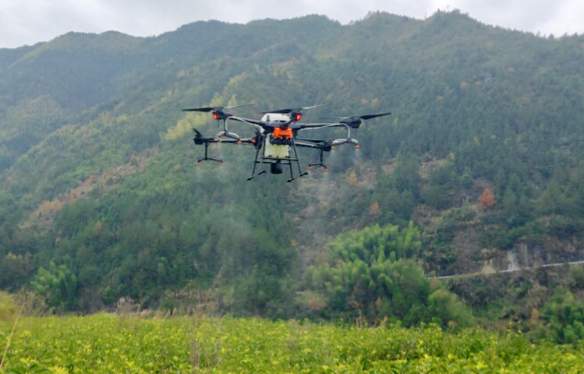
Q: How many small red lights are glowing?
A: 2